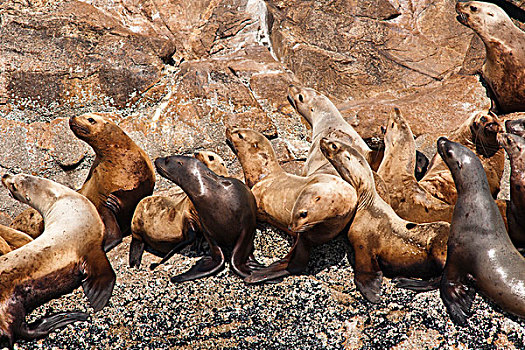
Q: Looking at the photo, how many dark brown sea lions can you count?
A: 2